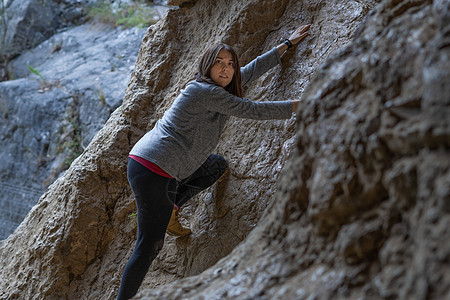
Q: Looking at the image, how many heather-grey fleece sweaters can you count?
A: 1